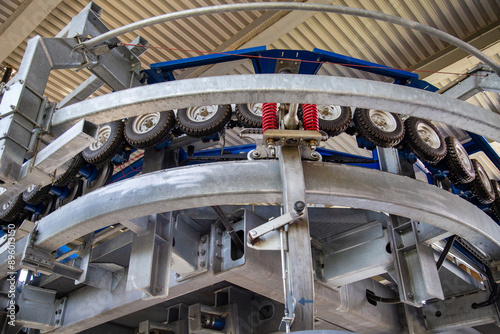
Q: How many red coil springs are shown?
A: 2